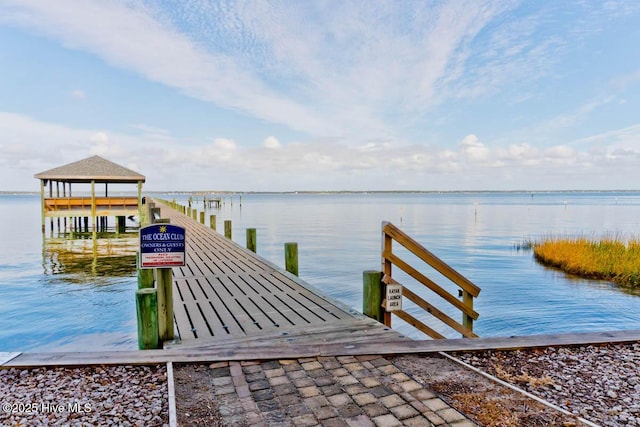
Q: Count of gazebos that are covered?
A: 1